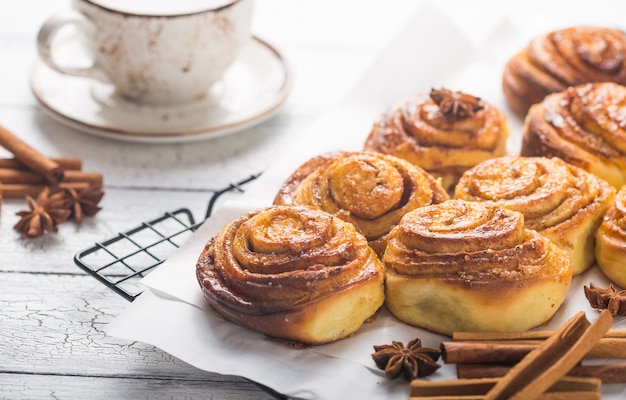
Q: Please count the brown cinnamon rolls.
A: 8